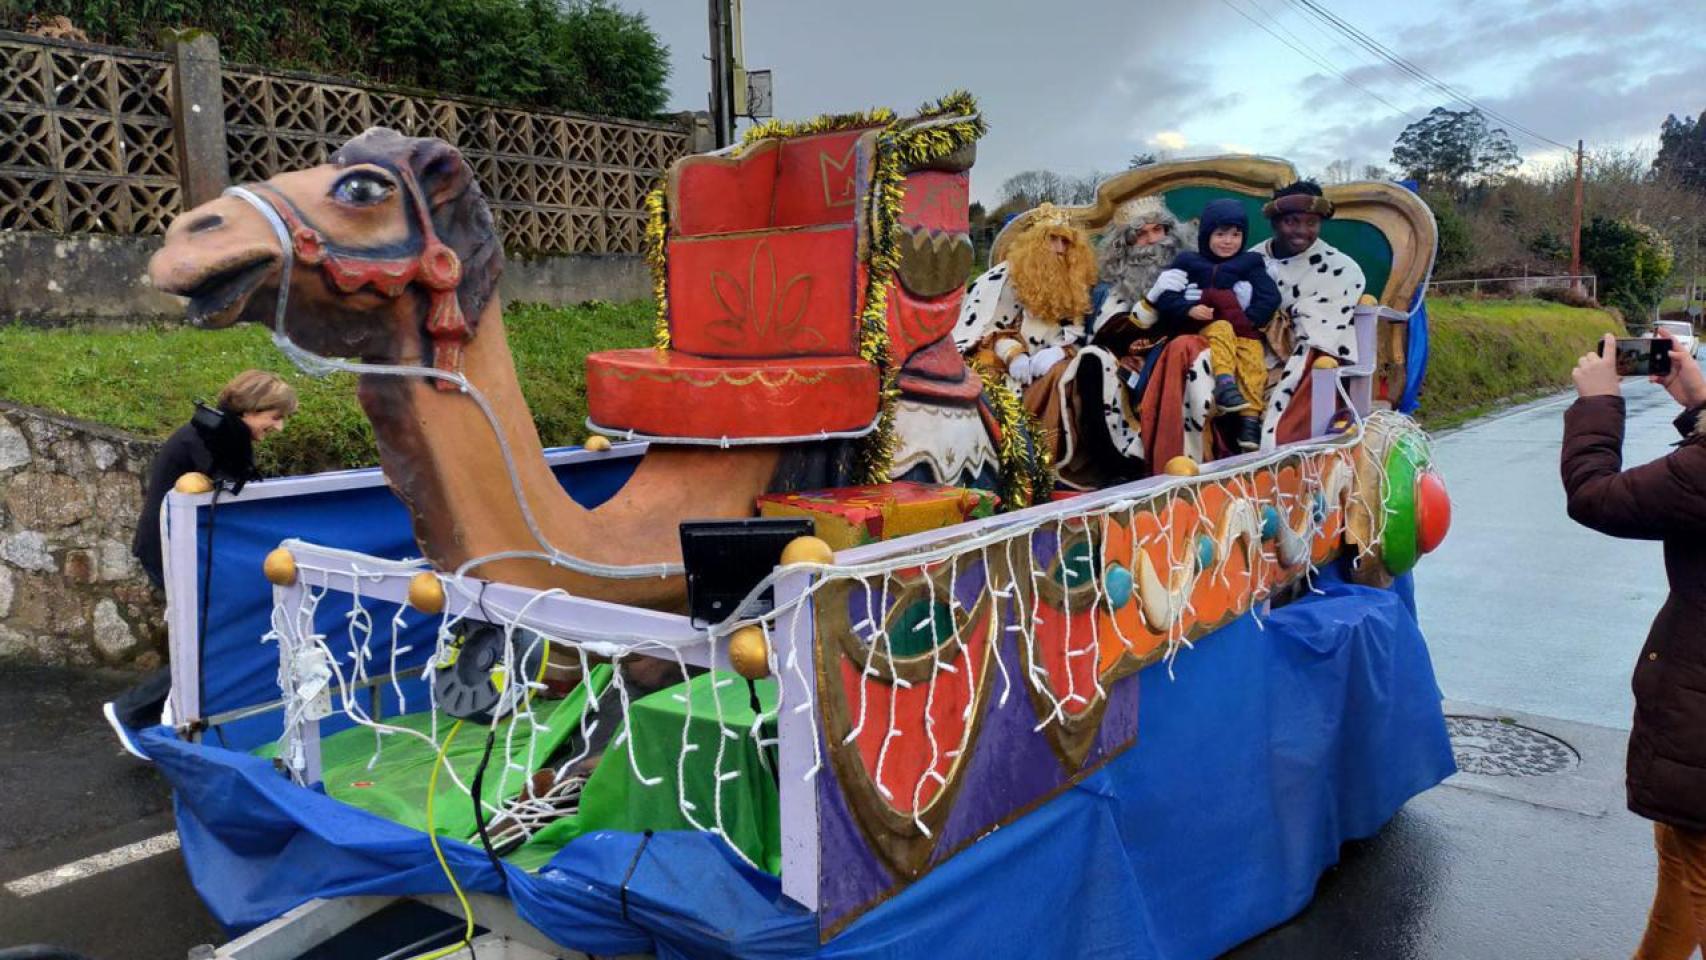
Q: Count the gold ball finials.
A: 9